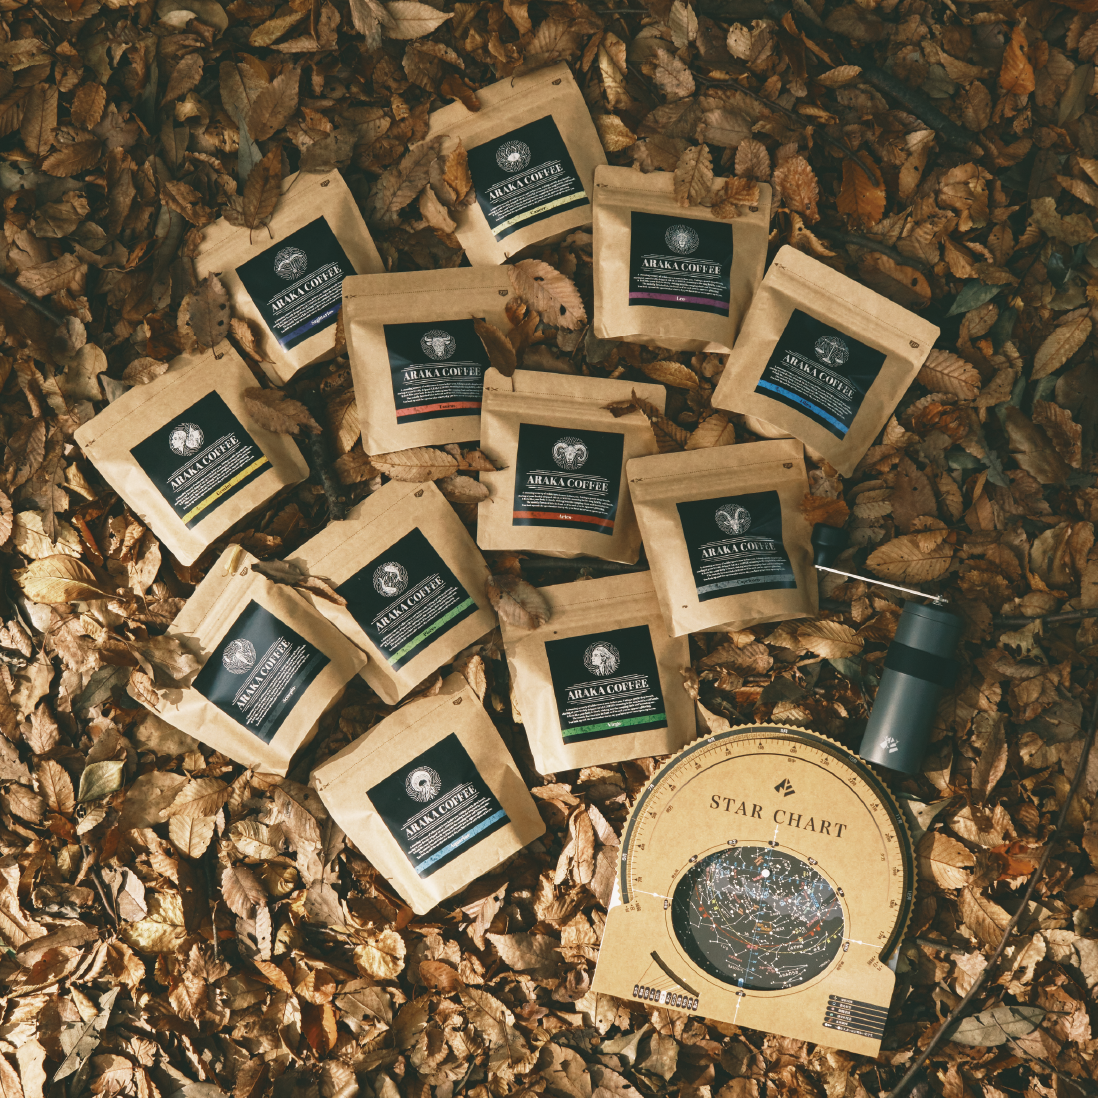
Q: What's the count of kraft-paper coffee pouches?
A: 12